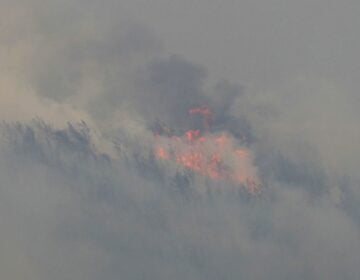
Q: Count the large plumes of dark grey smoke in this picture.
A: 1